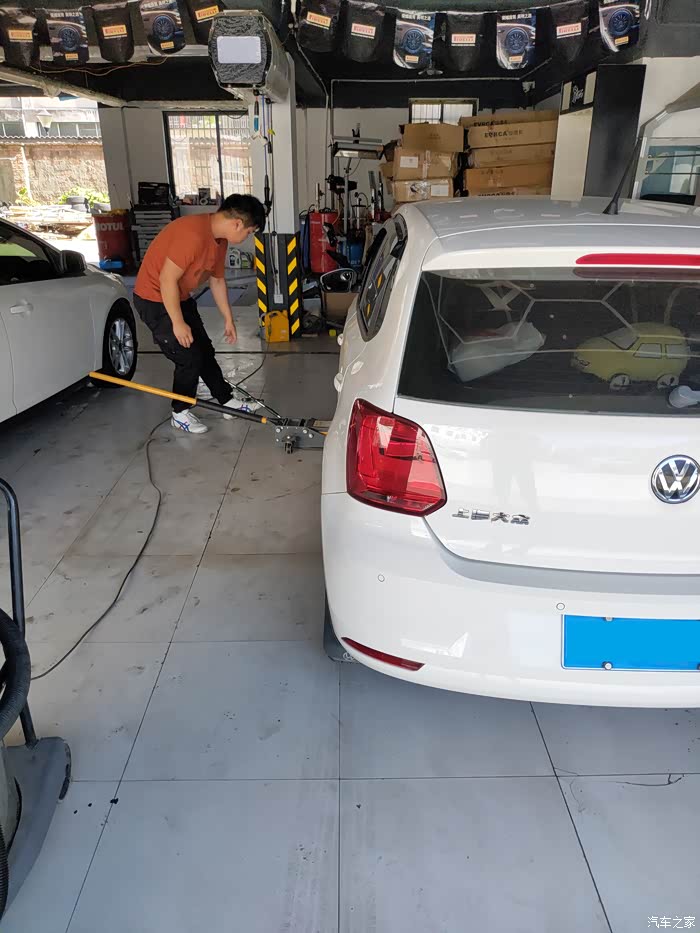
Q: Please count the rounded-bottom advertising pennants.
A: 12